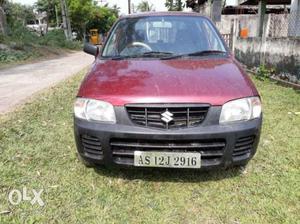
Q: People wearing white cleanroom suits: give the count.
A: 0